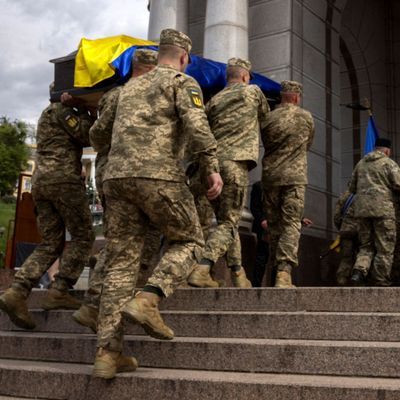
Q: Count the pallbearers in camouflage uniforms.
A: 5